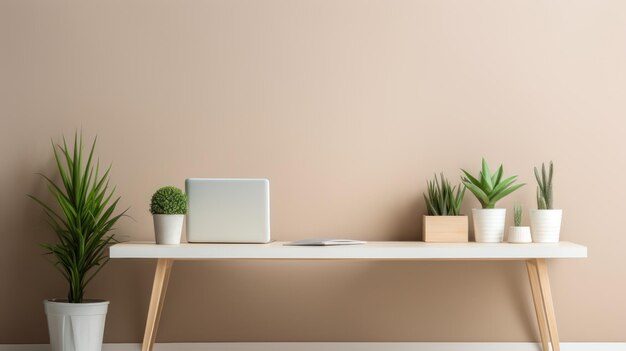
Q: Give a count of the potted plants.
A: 6